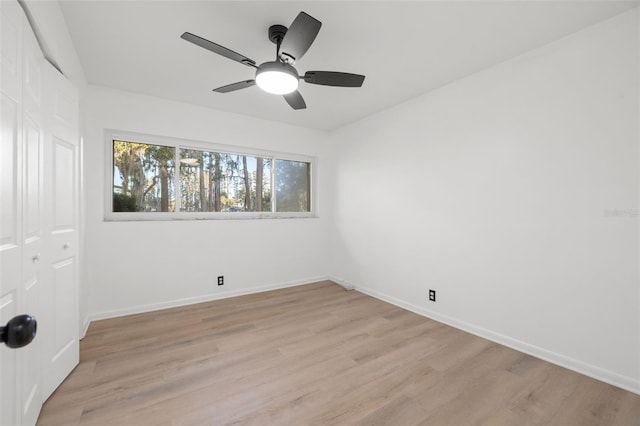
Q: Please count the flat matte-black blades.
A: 5